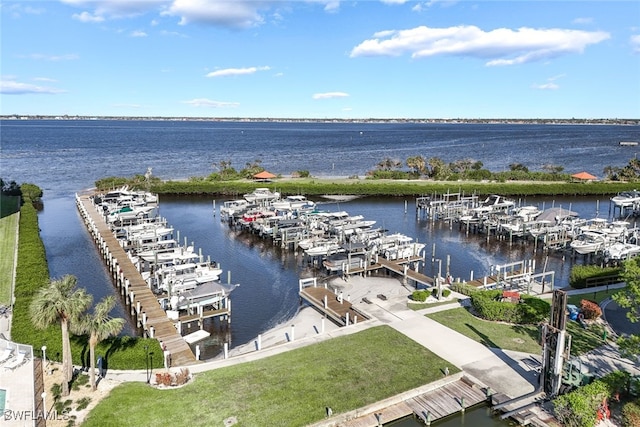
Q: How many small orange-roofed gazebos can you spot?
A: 2